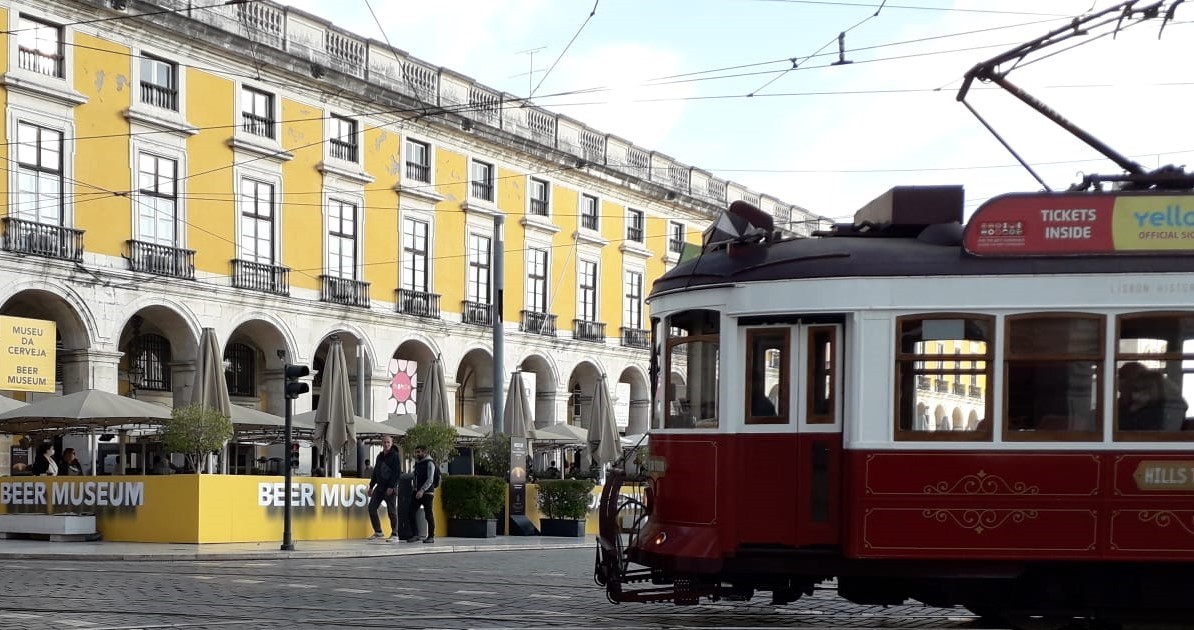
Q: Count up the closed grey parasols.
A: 5